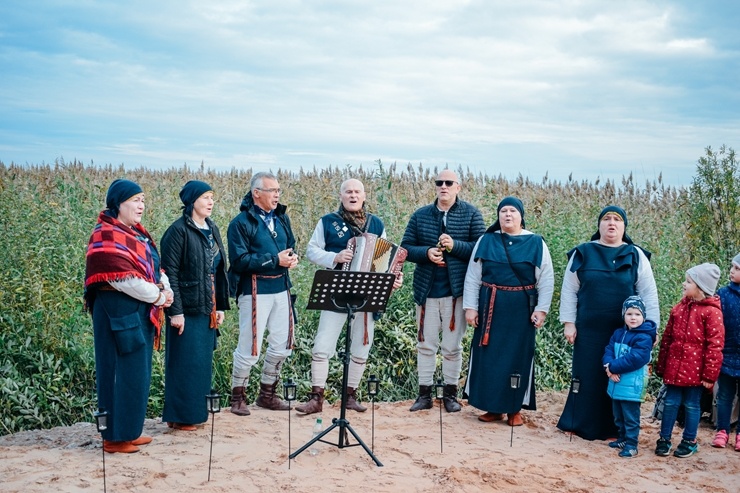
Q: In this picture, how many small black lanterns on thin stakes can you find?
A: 7